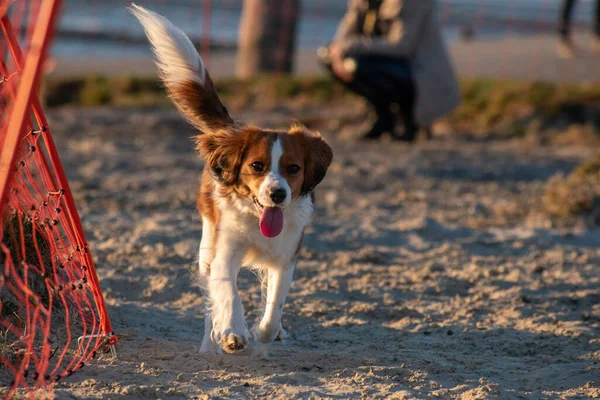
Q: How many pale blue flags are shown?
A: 0